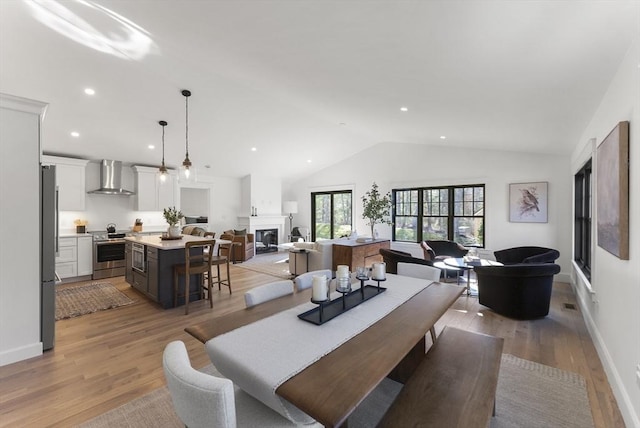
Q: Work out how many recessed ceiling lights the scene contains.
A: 7